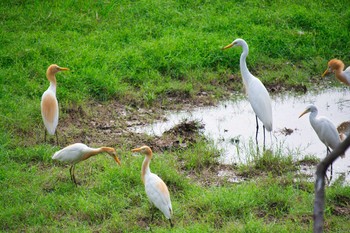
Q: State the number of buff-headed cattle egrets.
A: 4